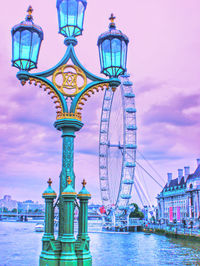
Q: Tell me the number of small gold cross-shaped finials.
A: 5